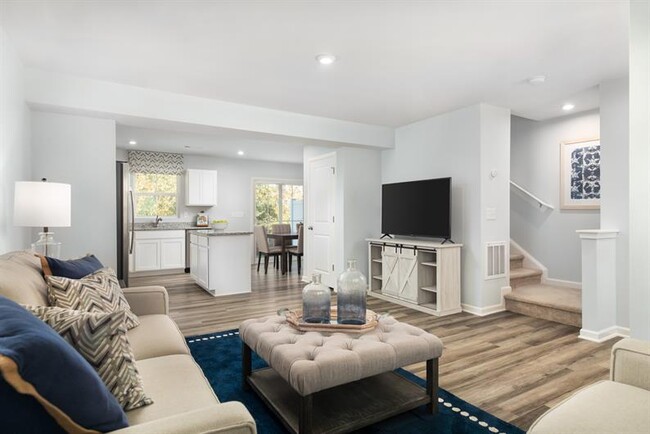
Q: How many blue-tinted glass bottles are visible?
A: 2